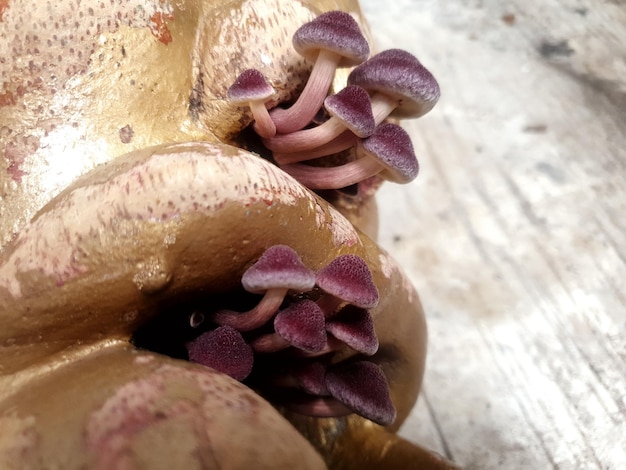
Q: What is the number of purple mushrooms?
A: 12